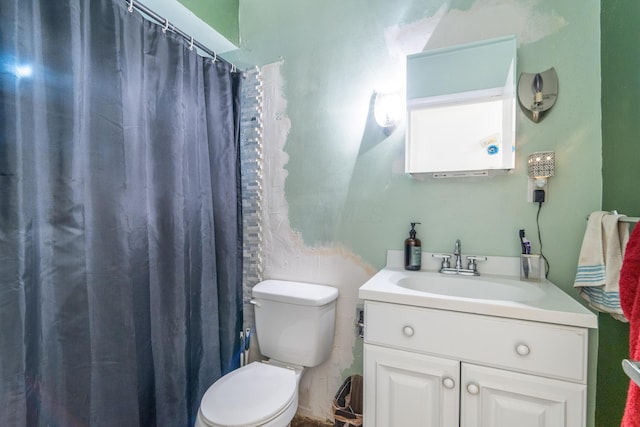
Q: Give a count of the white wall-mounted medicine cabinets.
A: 1